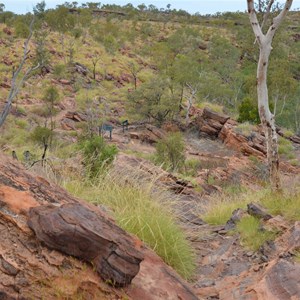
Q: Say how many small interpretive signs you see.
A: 2